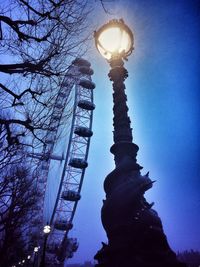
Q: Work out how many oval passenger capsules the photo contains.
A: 8